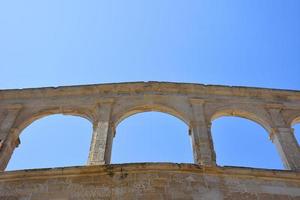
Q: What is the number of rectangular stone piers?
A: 4